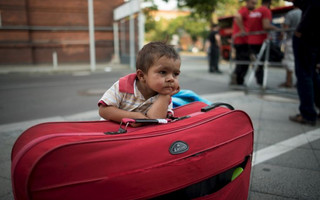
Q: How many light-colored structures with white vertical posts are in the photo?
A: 1